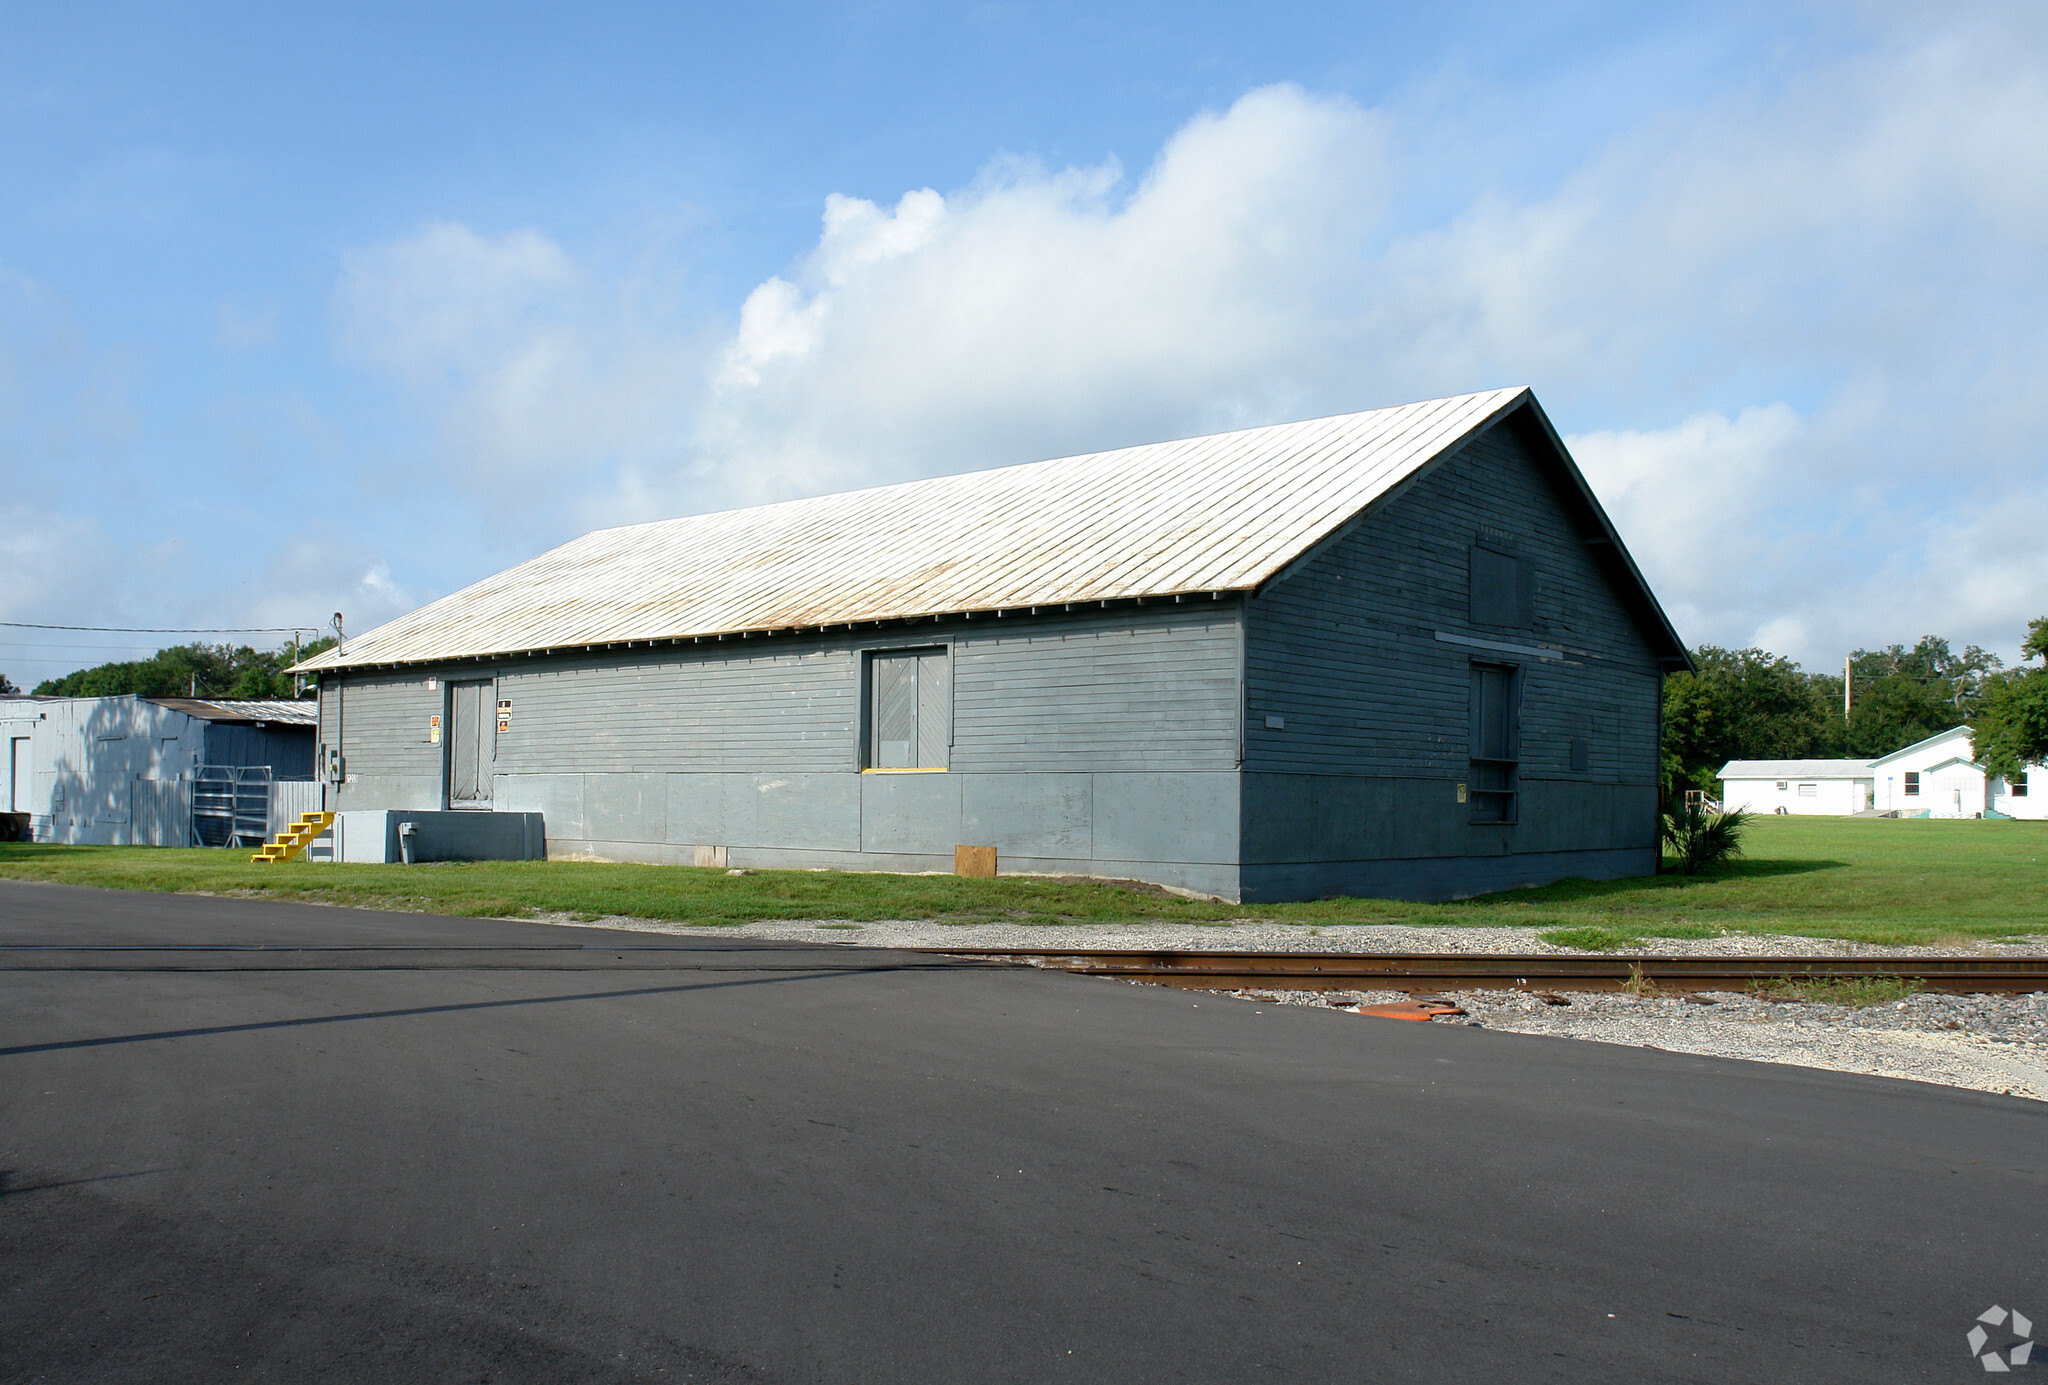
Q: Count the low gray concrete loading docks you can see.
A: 1